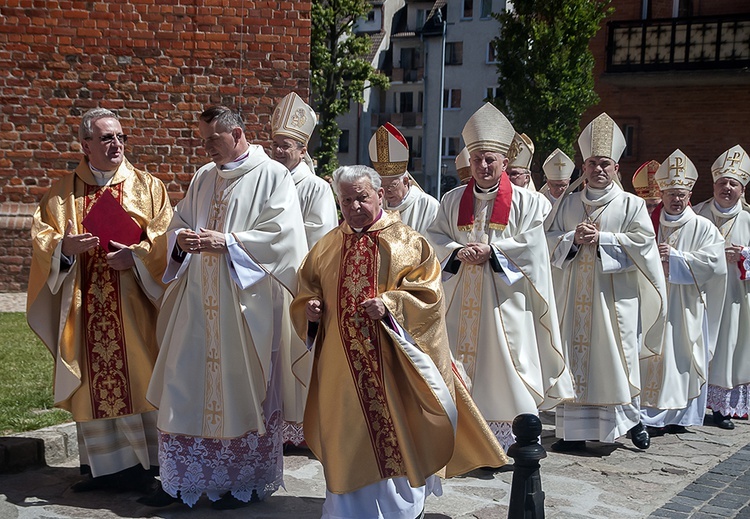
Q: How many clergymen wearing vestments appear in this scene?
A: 13